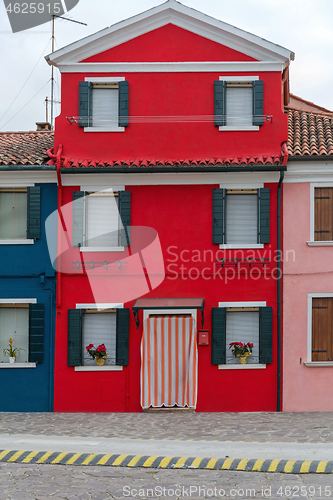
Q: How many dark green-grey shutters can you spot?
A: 14